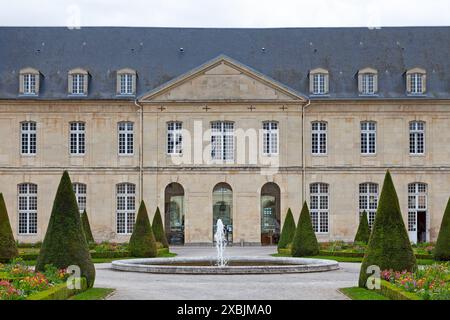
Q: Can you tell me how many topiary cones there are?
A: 10